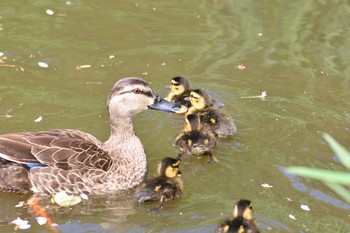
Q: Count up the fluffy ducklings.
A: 5